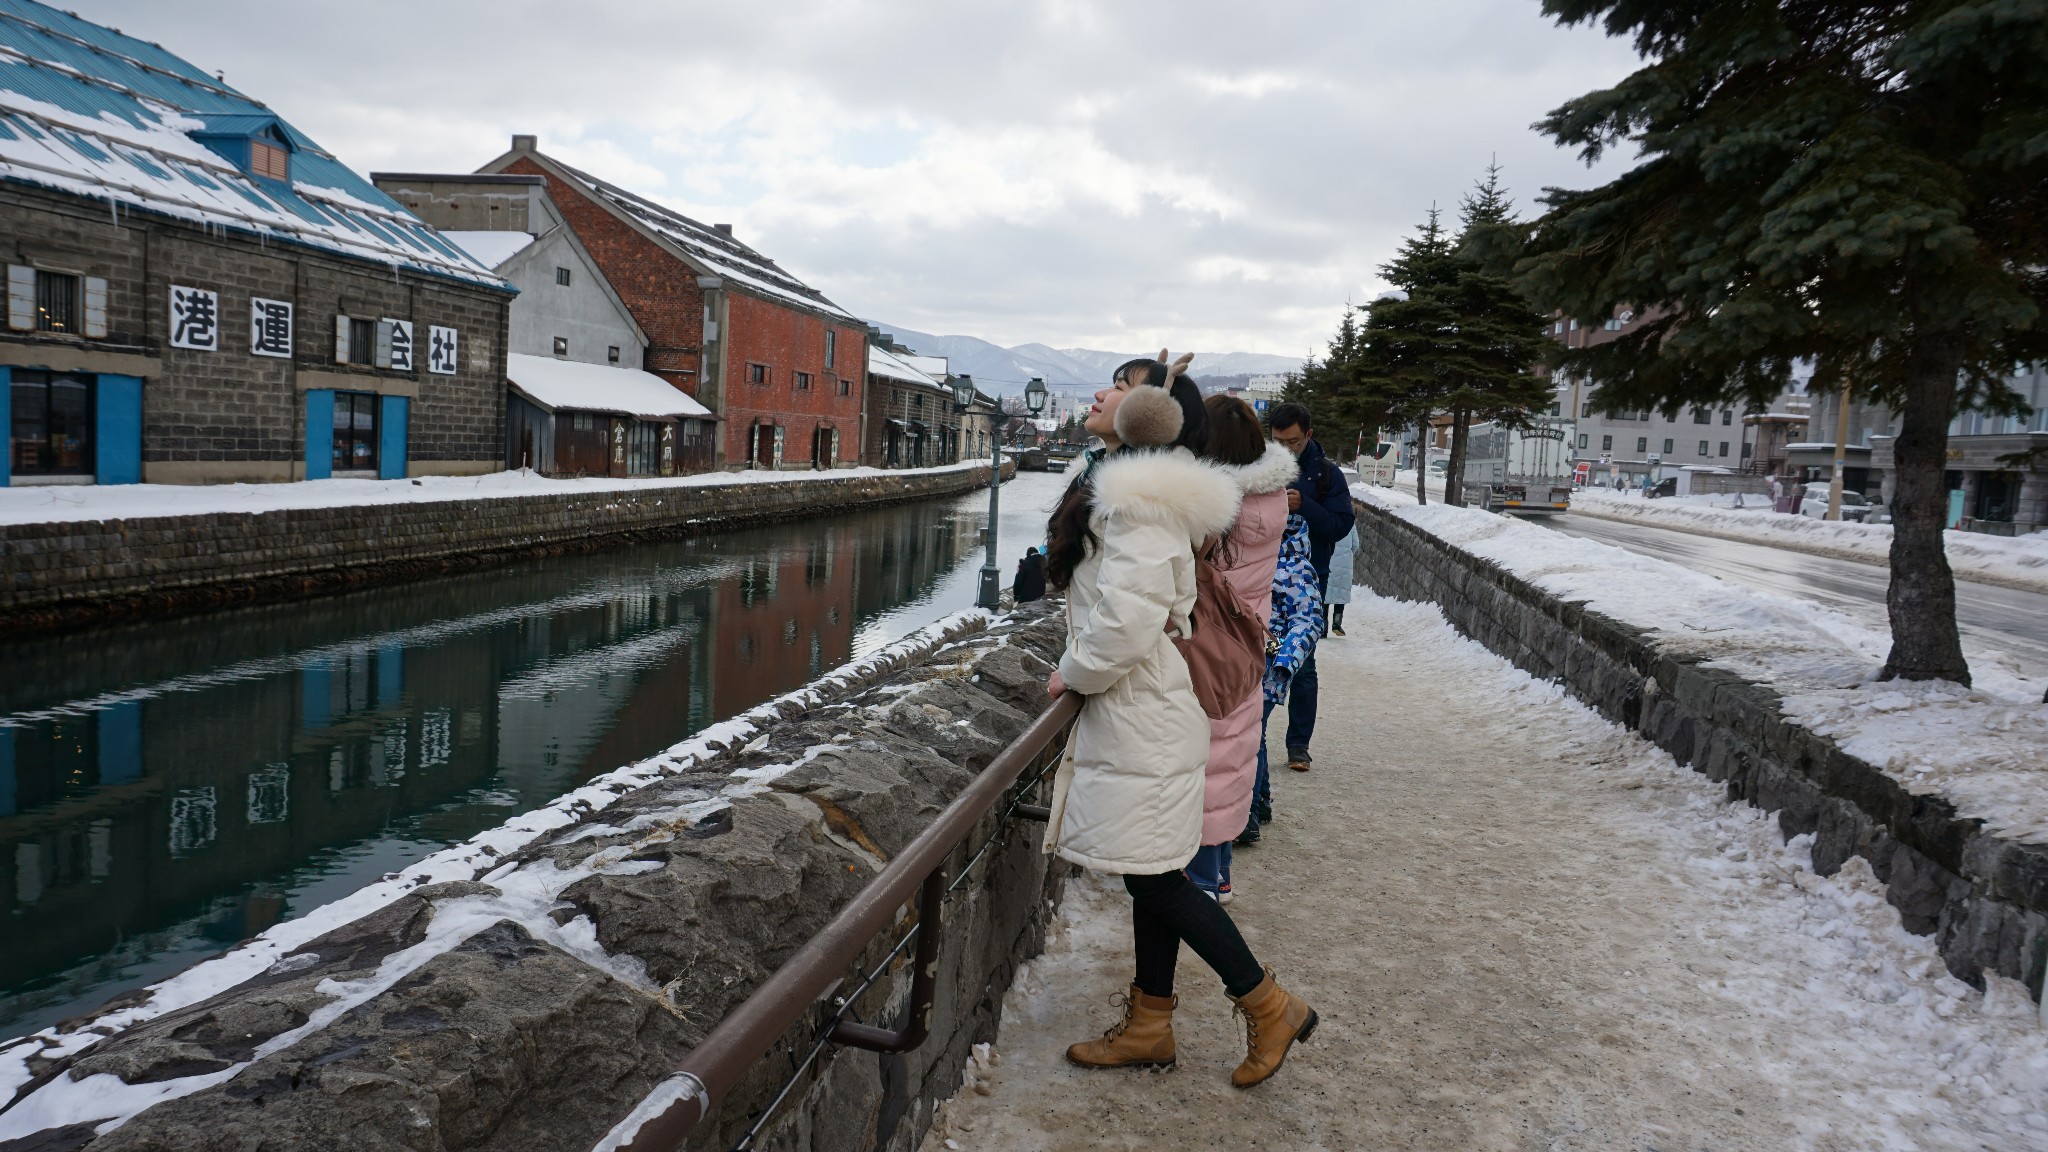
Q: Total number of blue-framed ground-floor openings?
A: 2